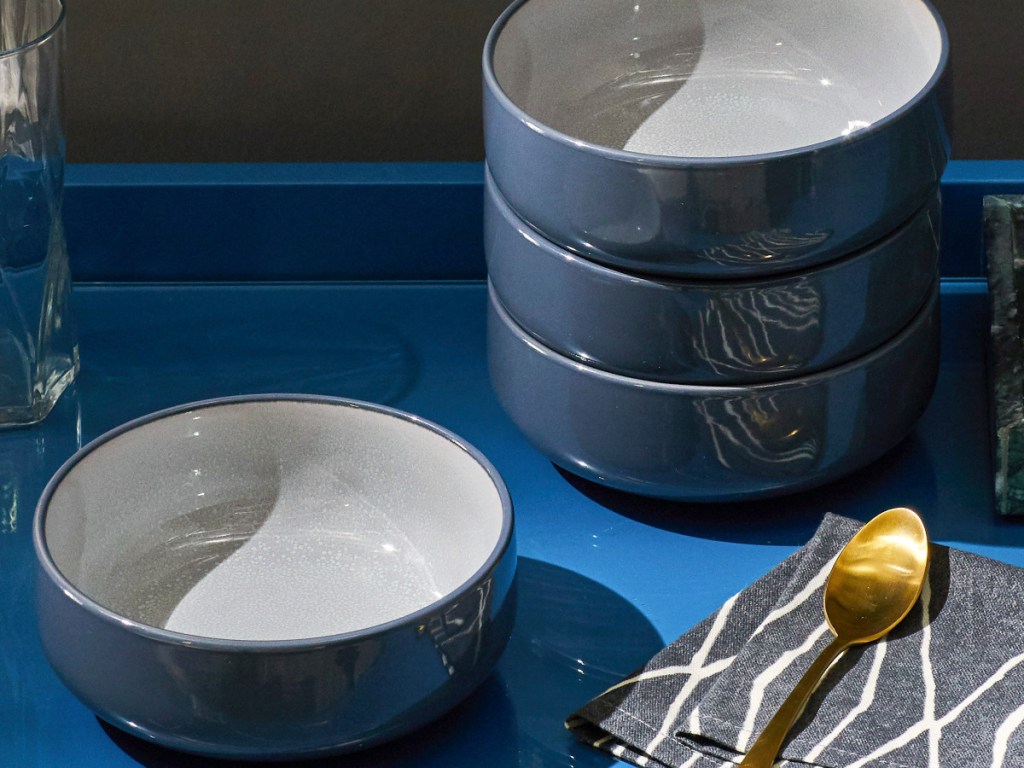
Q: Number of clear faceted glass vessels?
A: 1